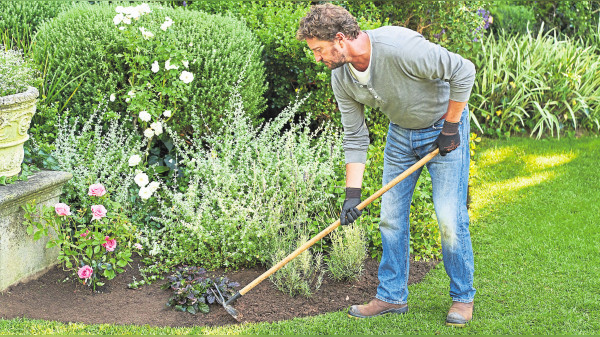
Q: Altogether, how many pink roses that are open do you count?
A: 5